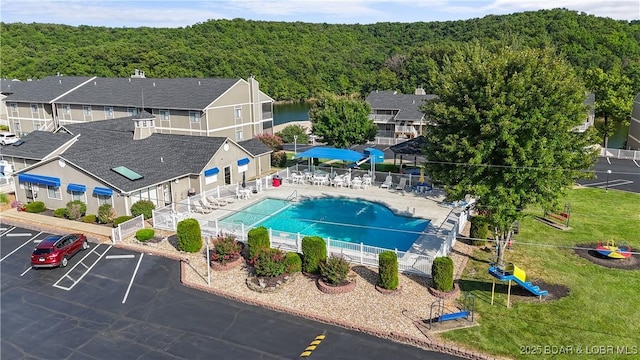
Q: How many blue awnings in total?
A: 5